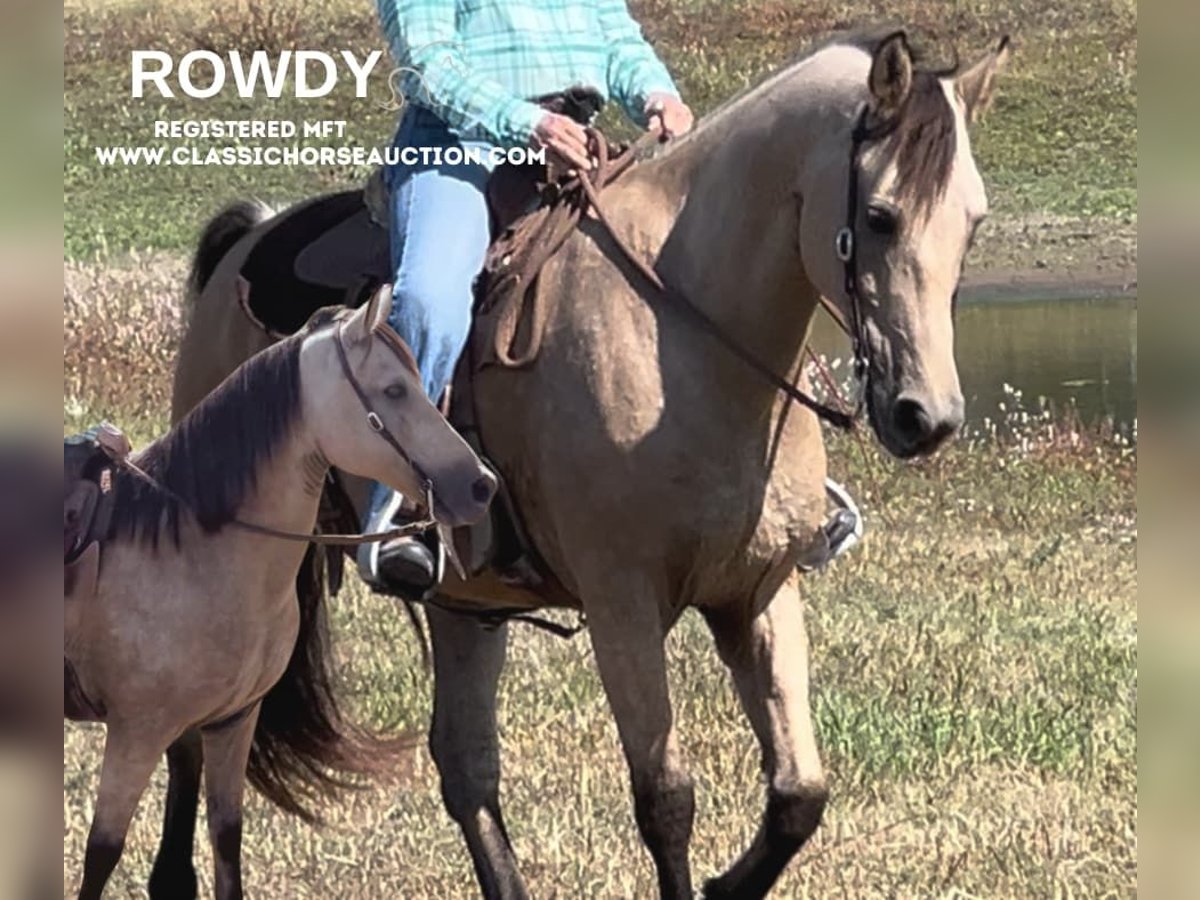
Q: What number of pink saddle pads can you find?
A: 0